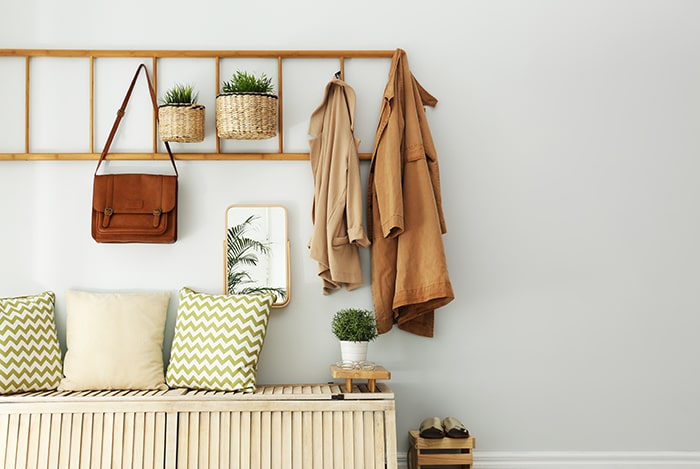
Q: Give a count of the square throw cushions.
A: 3